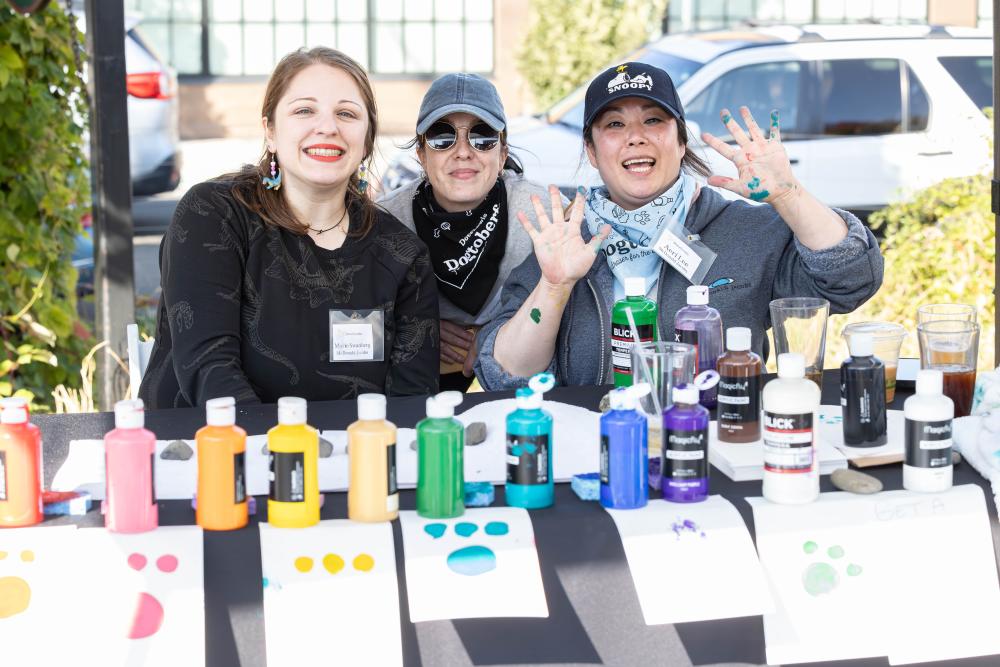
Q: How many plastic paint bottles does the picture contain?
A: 15